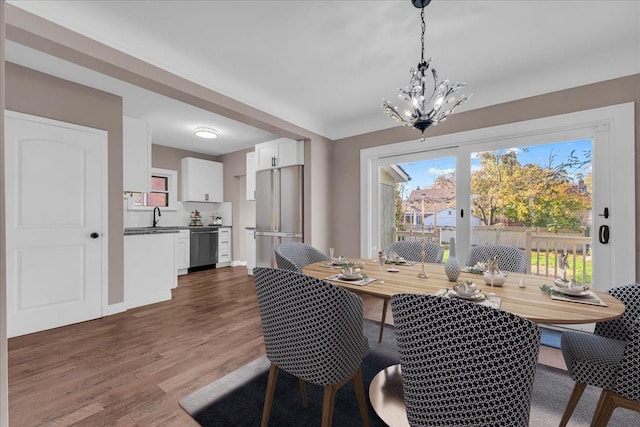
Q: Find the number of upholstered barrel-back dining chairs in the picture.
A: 6